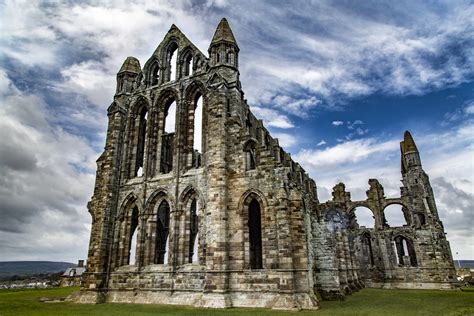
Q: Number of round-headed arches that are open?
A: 2